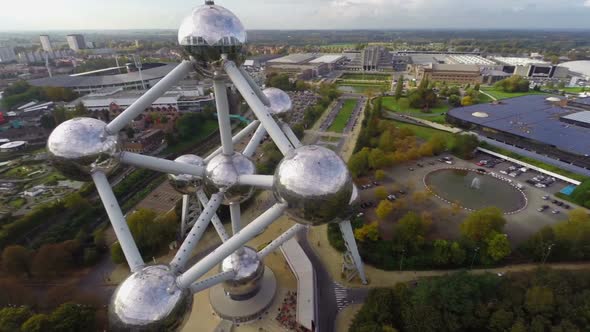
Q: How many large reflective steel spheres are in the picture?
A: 9